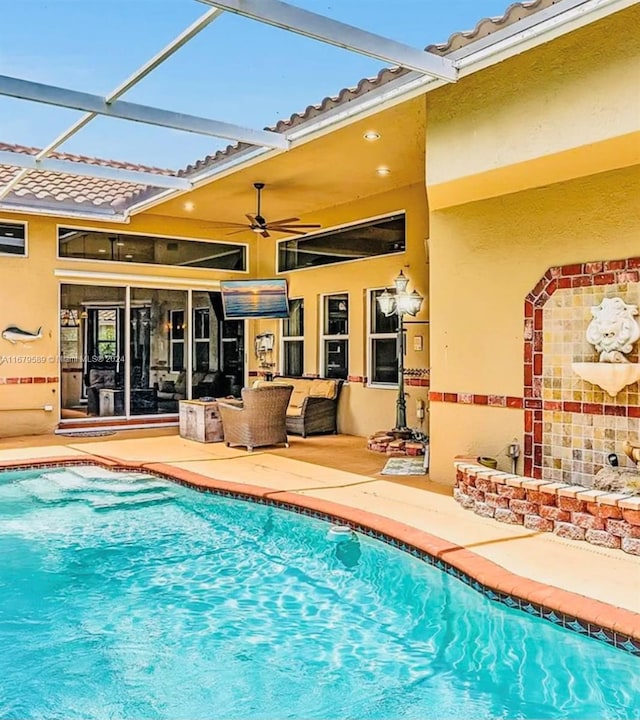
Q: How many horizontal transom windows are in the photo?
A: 3